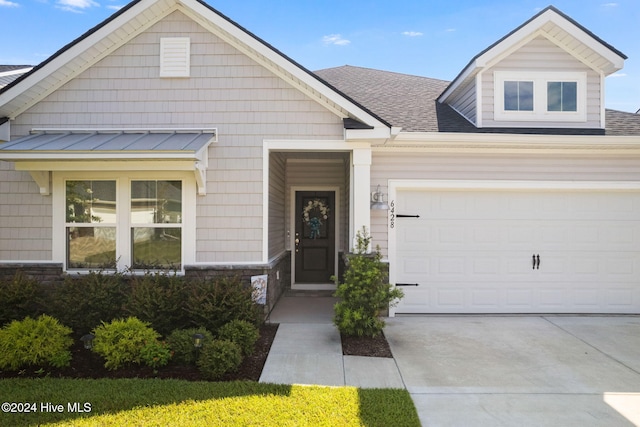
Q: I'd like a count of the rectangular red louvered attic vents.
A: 0